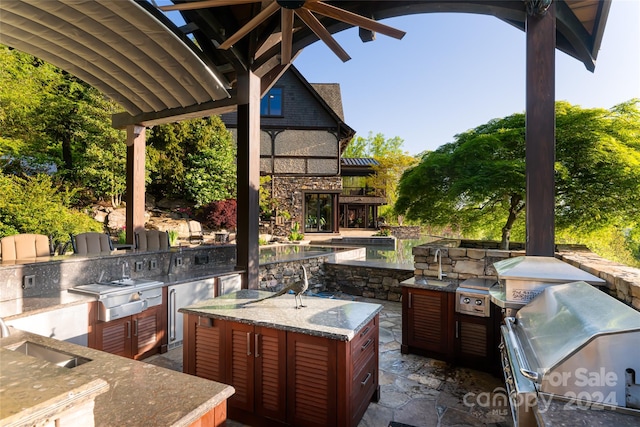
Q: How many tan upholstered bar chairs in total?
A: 3